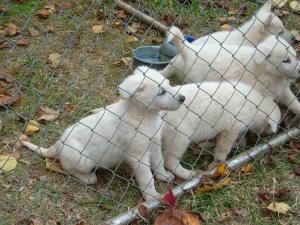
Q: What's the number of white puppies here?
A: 4